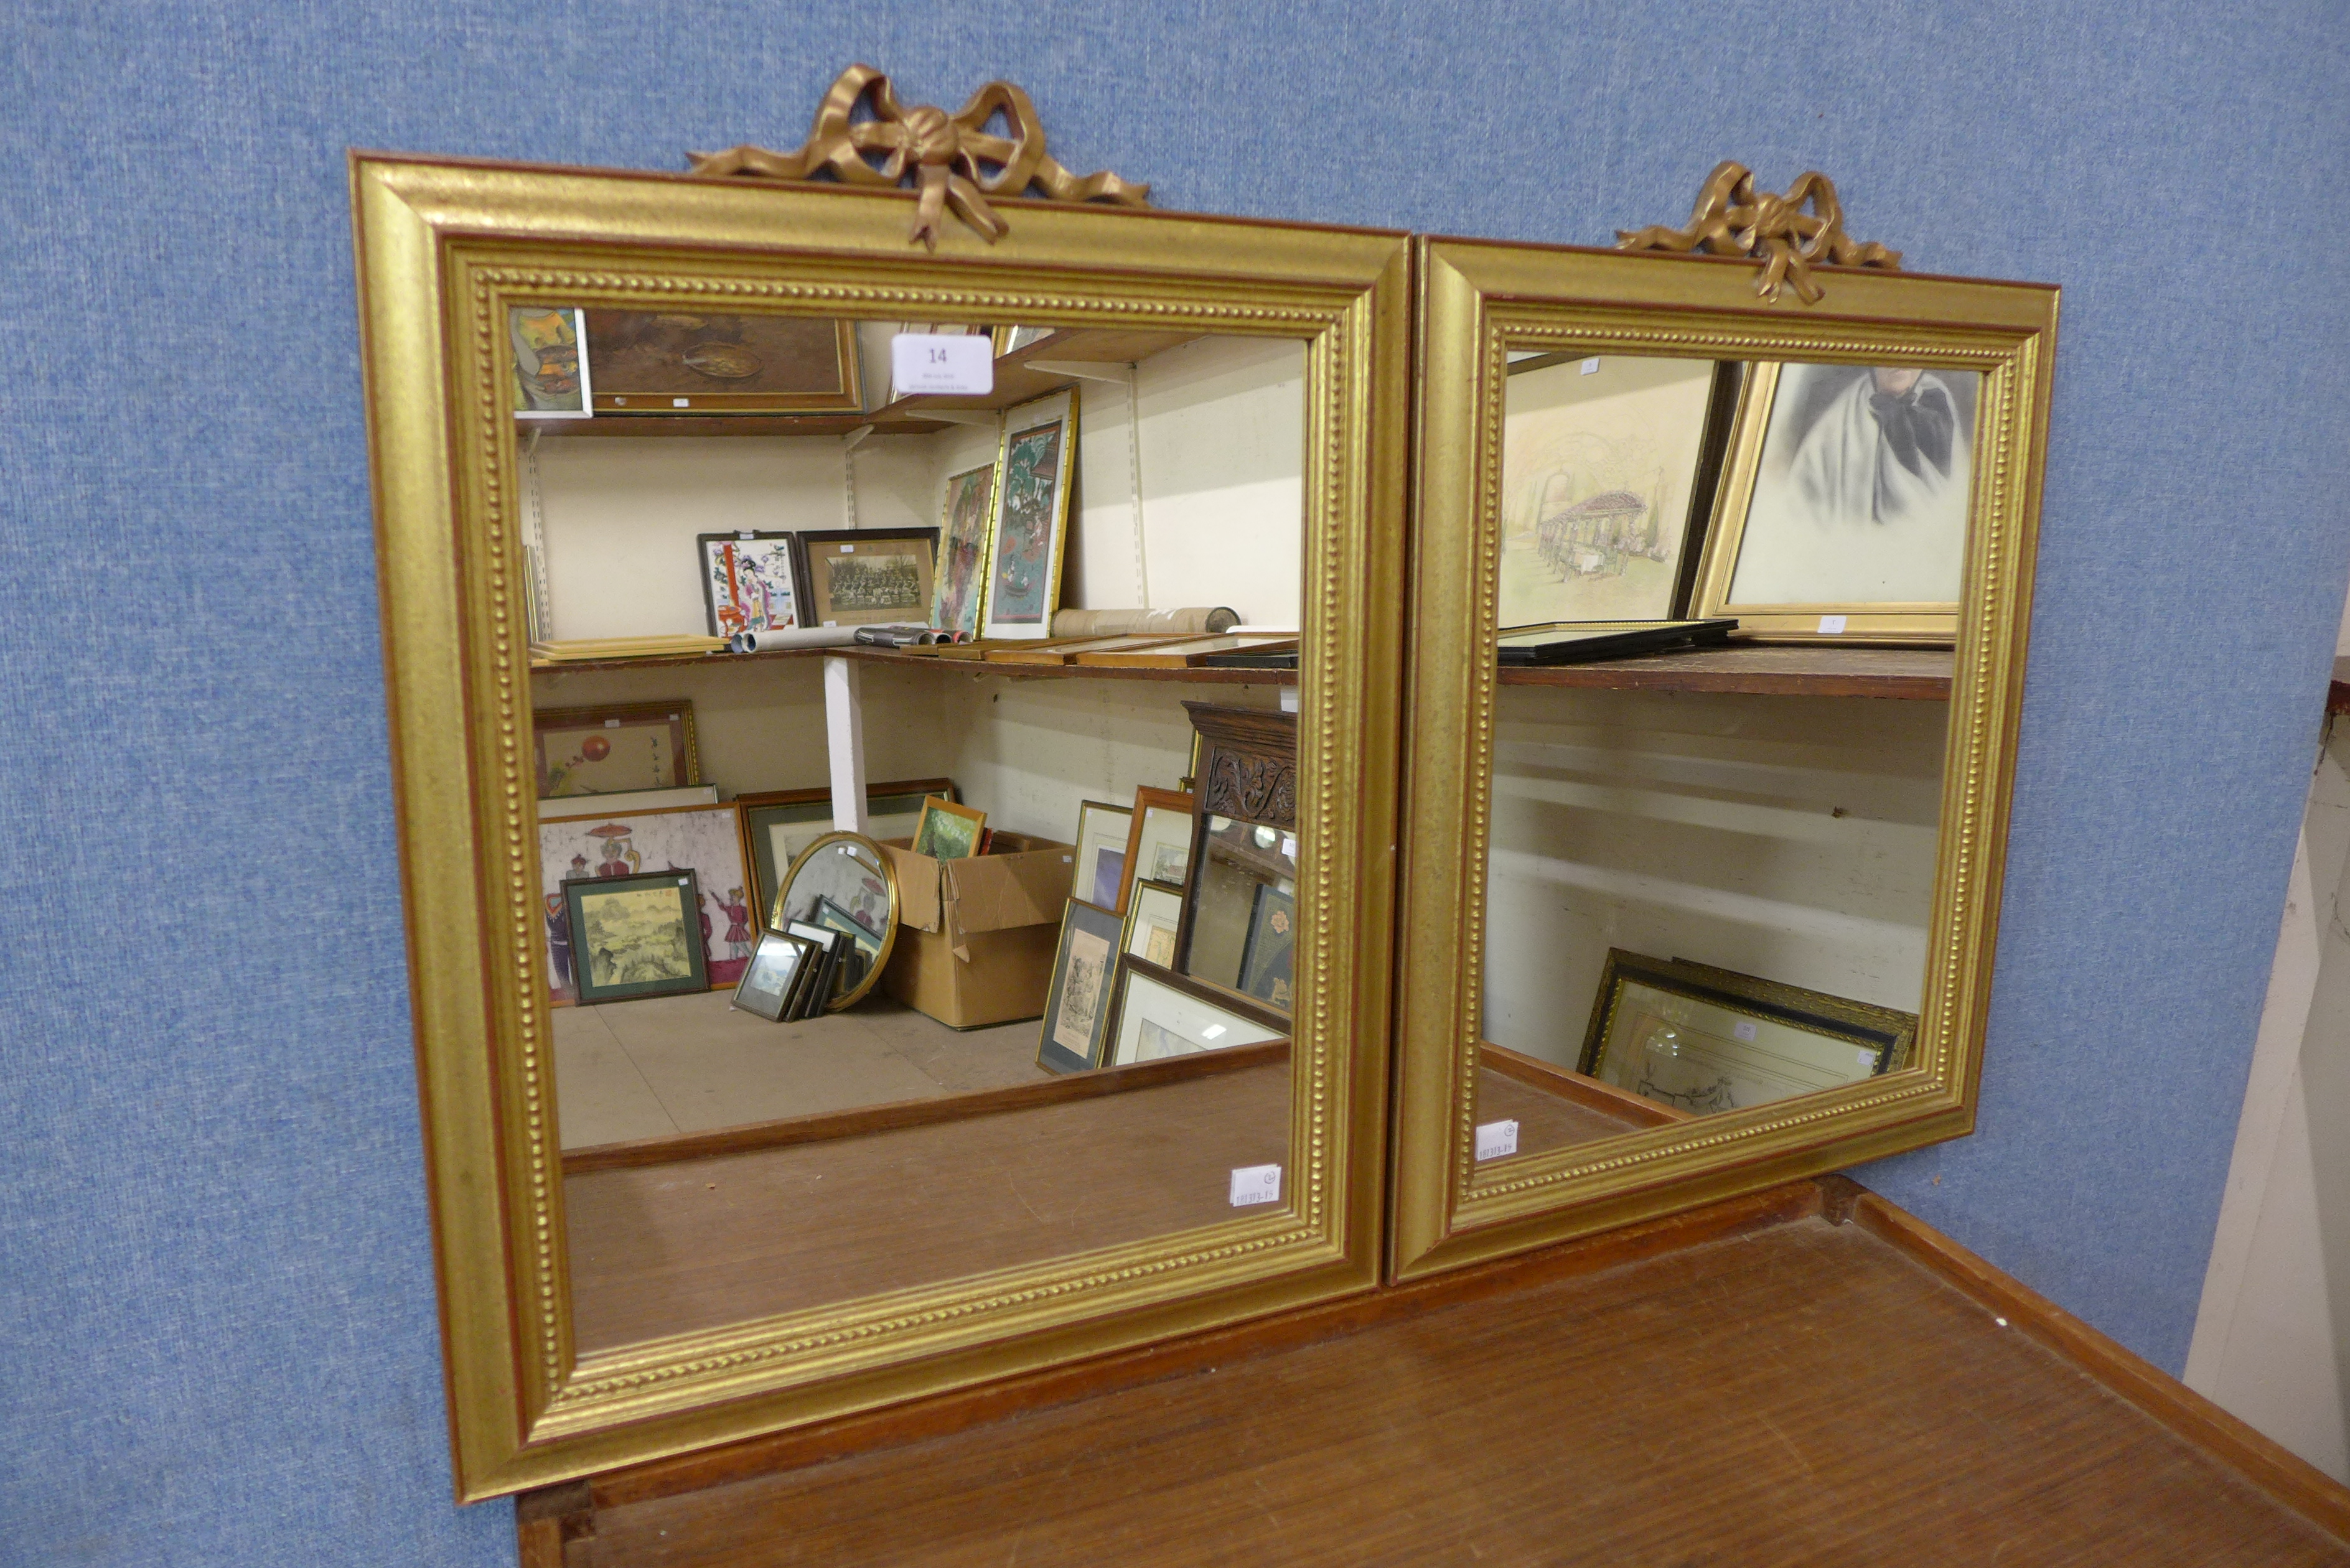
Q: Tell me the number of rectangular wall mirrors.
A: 2